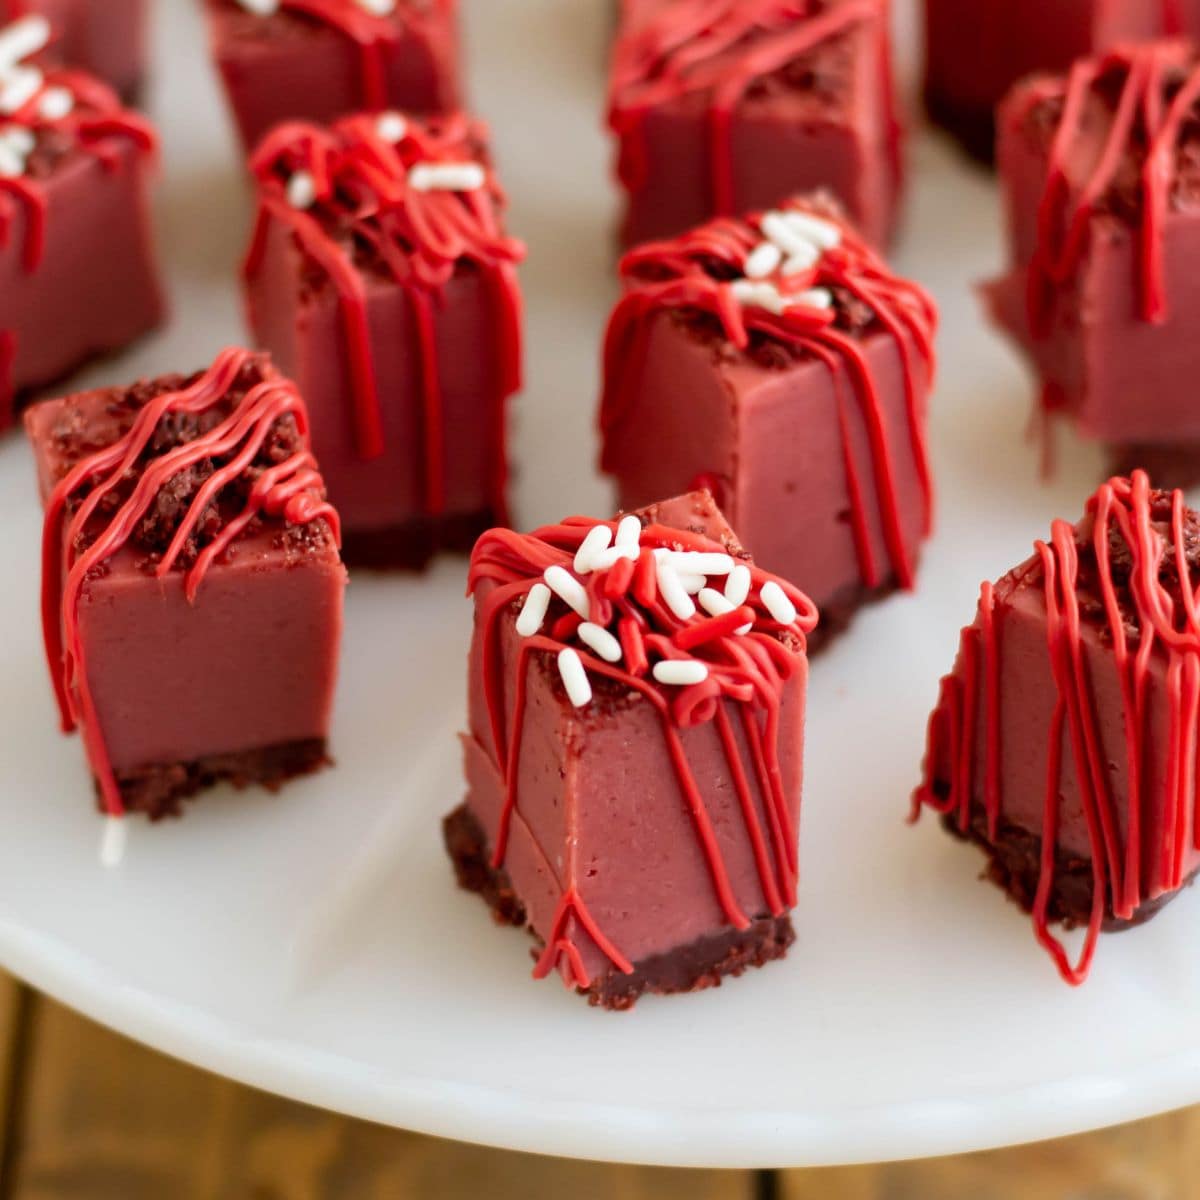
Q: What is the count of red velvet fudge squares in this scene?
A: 11